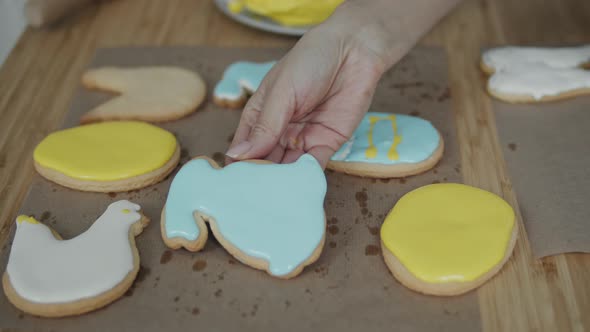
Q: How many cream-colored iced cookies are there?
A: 2